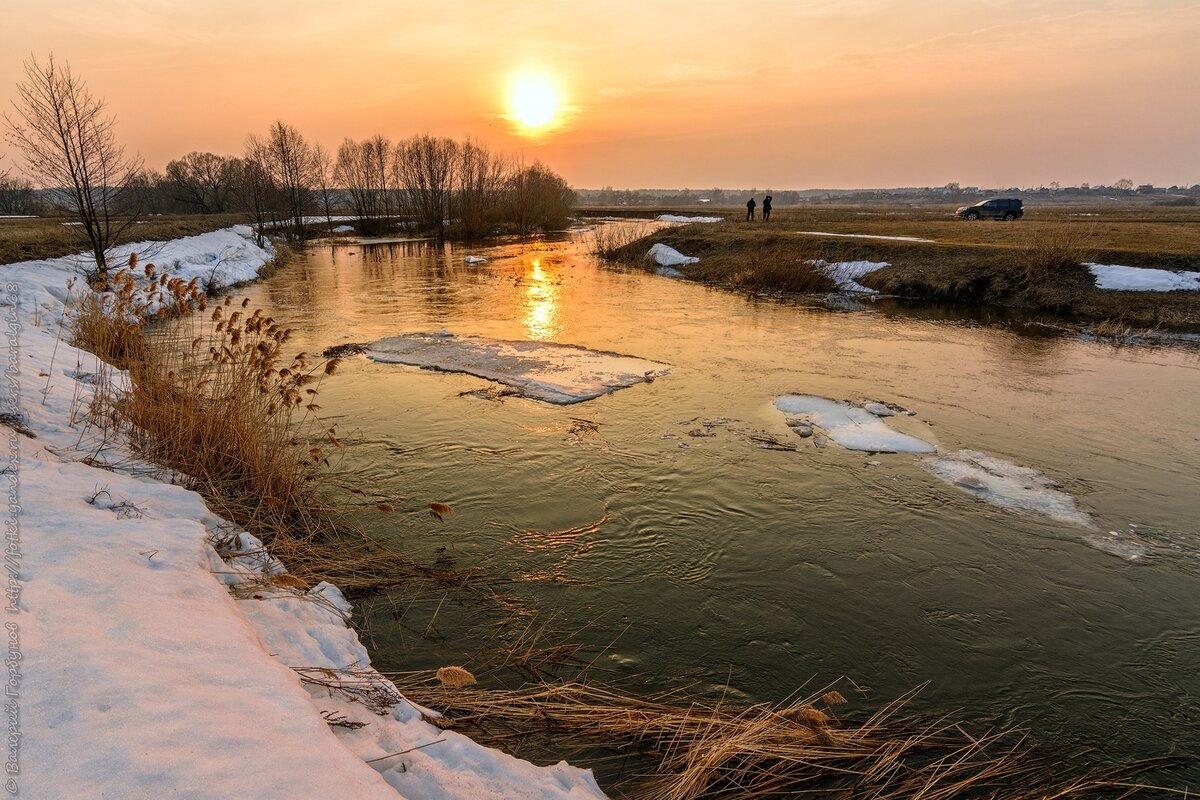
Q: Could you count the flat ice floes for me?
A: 3